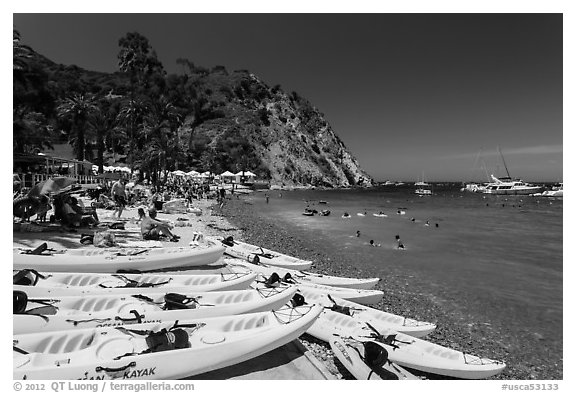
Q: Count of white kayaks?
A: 10